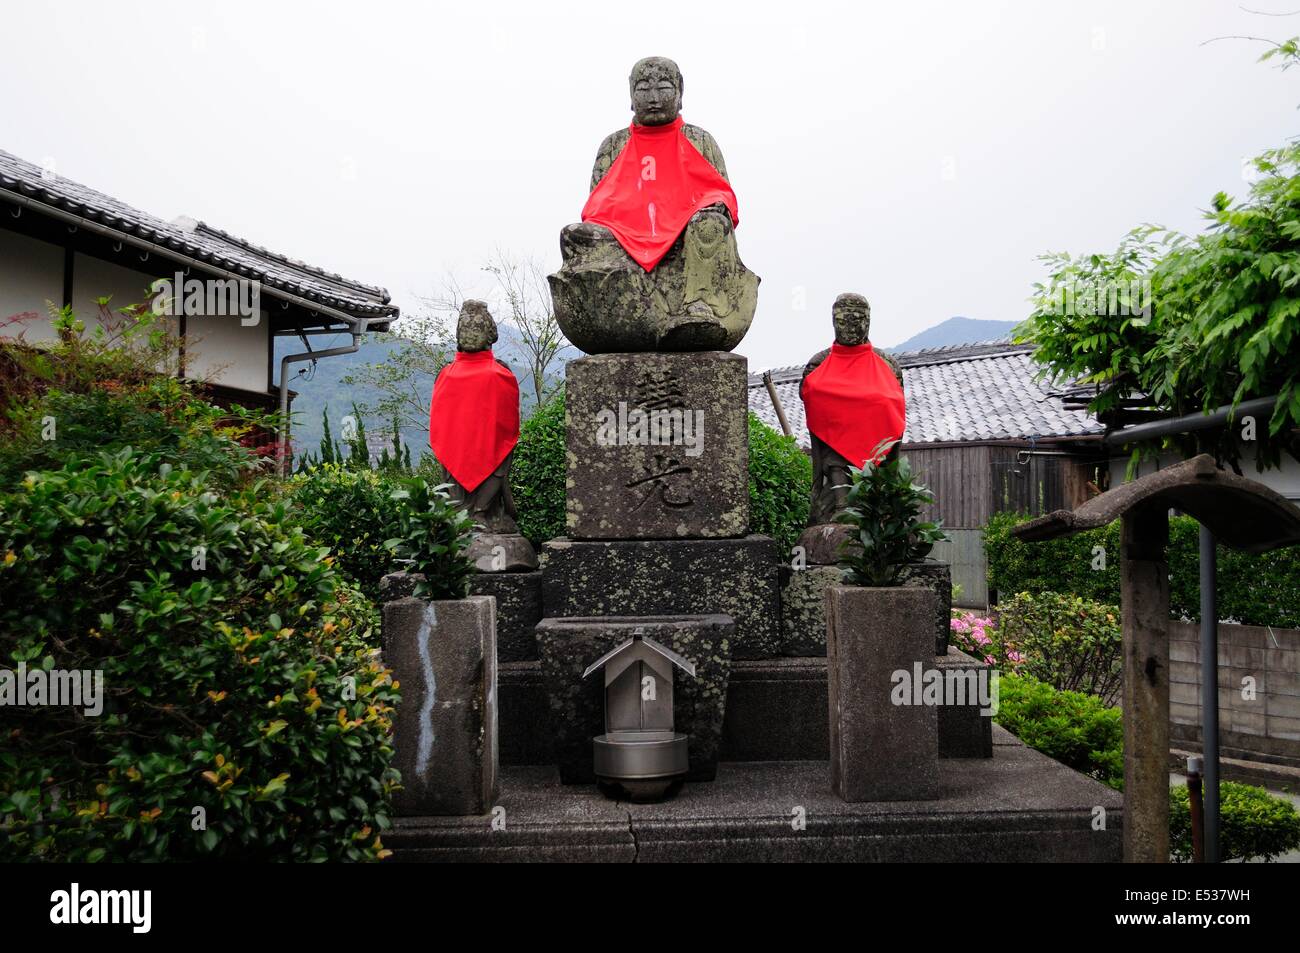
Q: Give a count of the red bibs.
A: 3